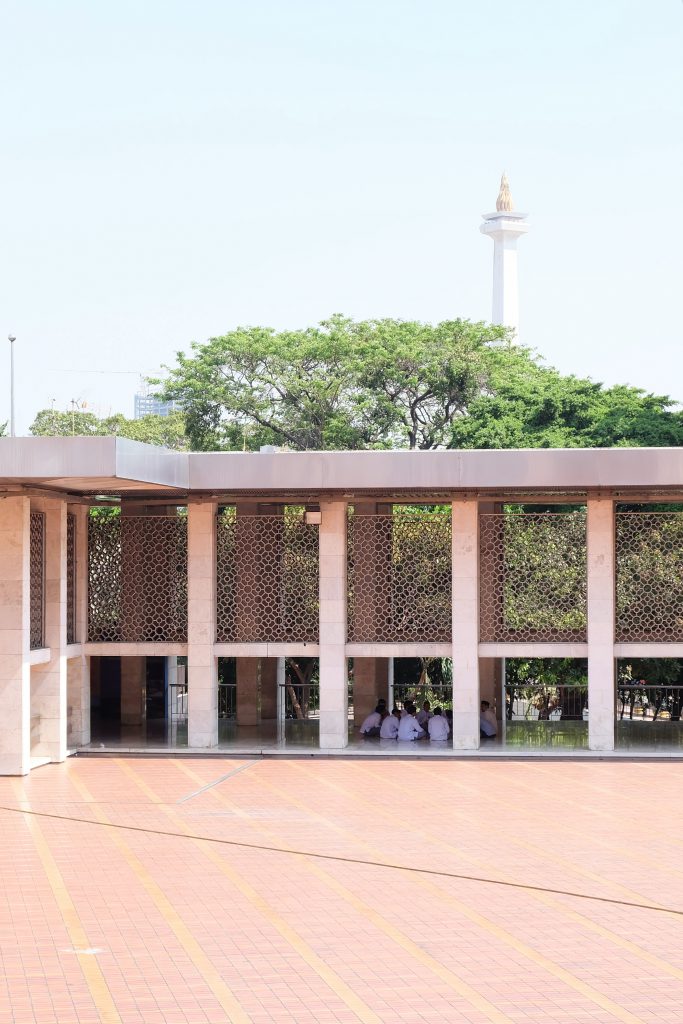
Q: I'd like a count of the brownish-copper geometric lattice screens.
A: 7